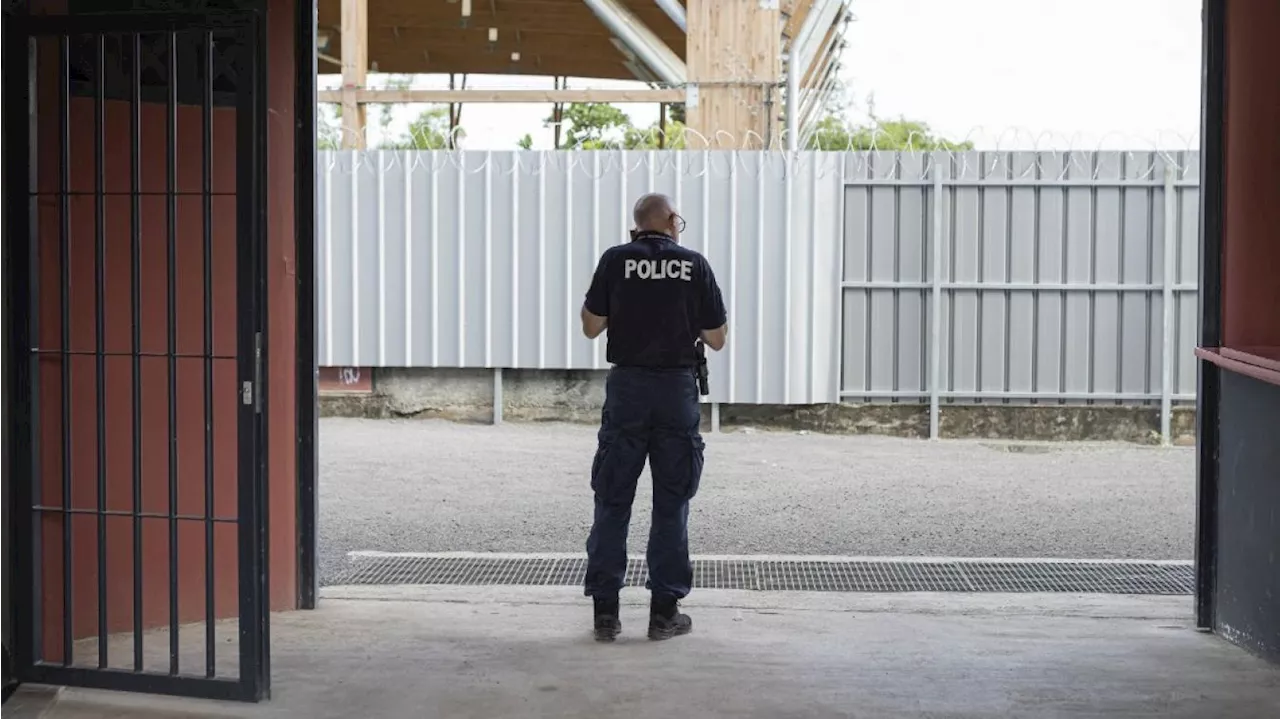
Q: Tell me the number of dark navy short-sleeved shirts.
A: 1